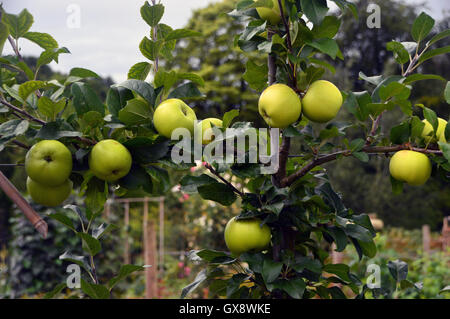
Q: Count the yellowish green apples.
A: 11